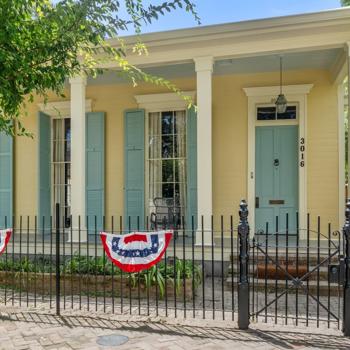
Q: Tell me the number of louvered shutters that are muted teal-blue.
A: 5